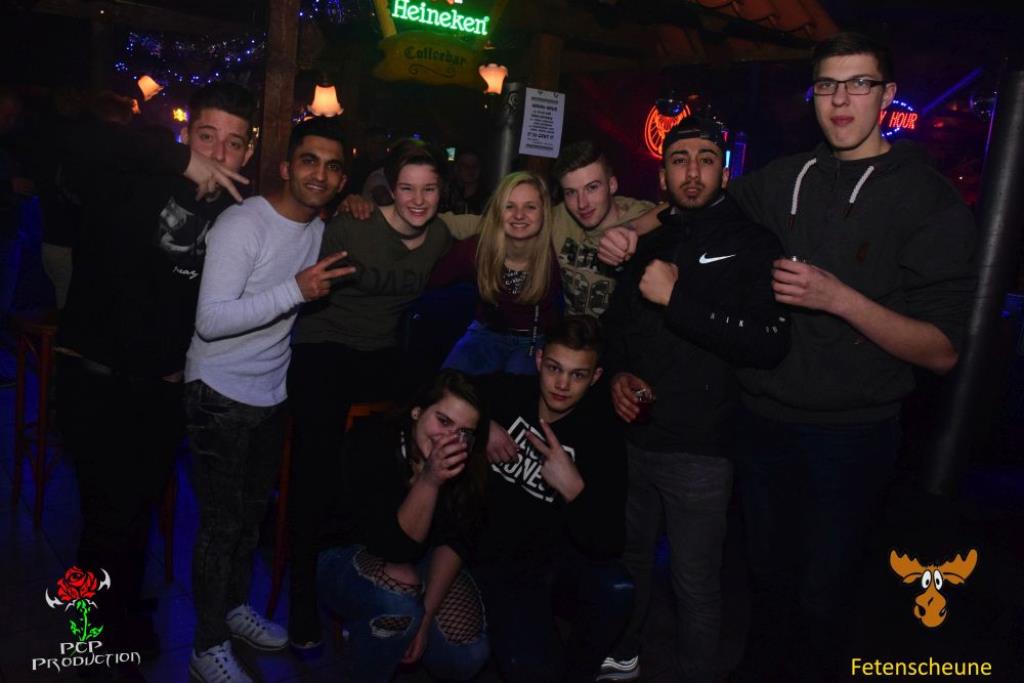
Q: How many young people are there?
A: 9